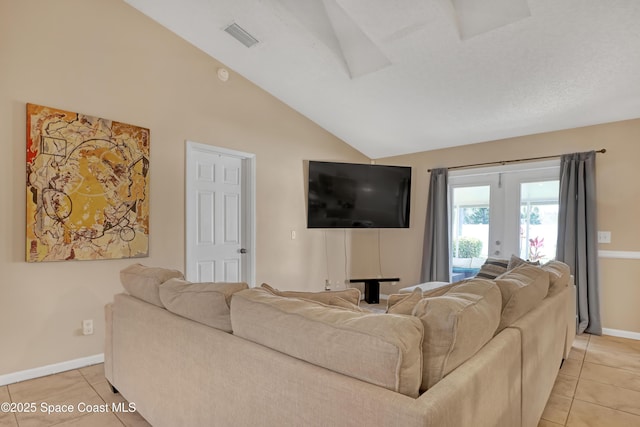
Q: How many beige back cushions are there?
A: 6